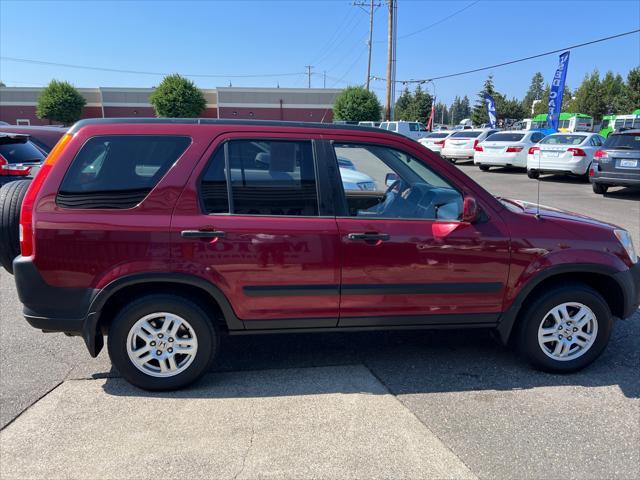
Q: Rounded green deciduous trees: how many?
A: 3